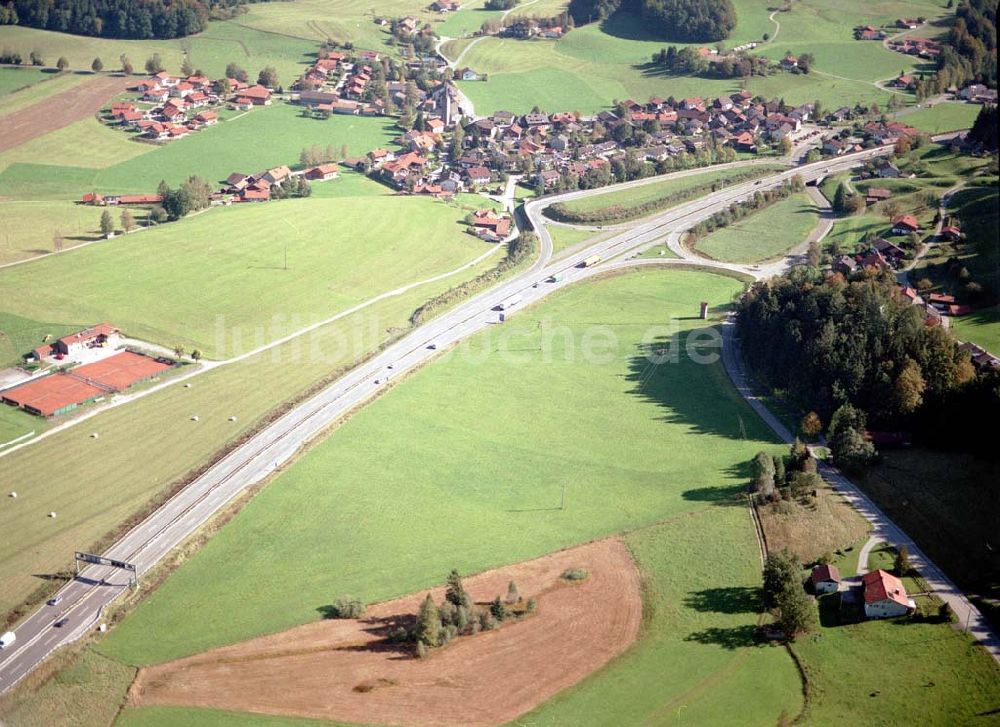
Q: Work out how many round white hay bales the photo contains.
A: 6